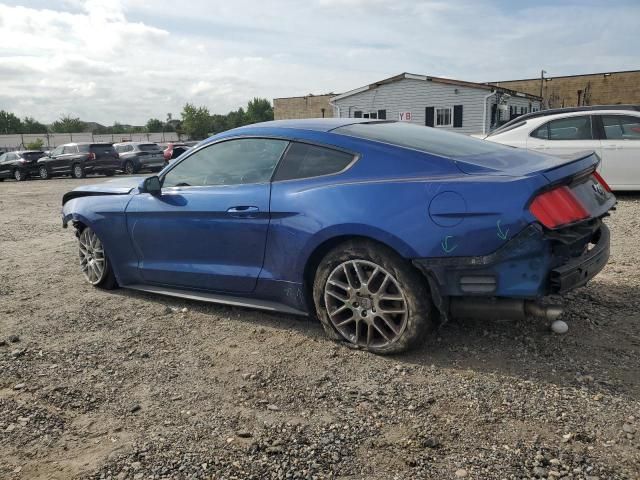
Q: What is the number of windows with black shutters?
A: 2